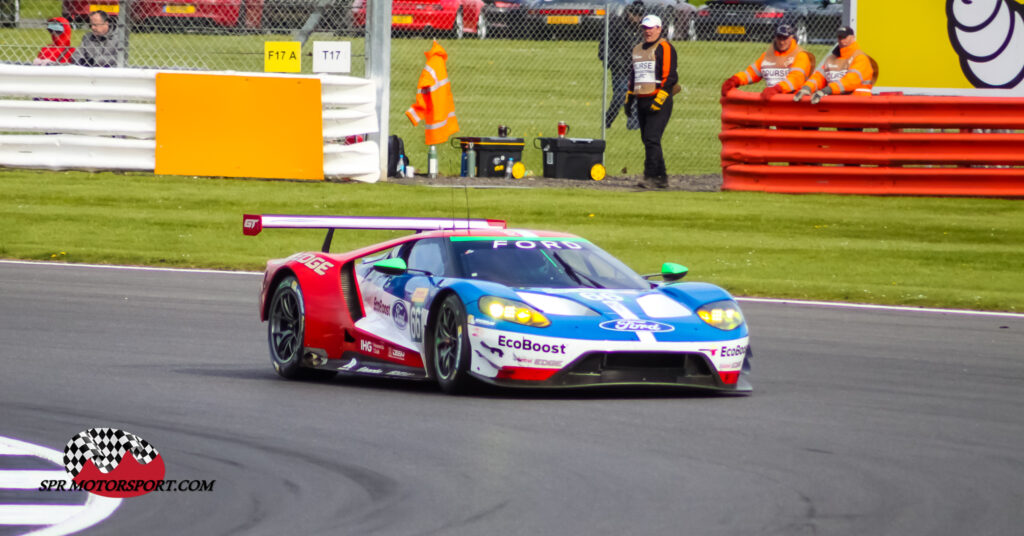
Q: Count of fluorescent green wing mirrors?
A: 2